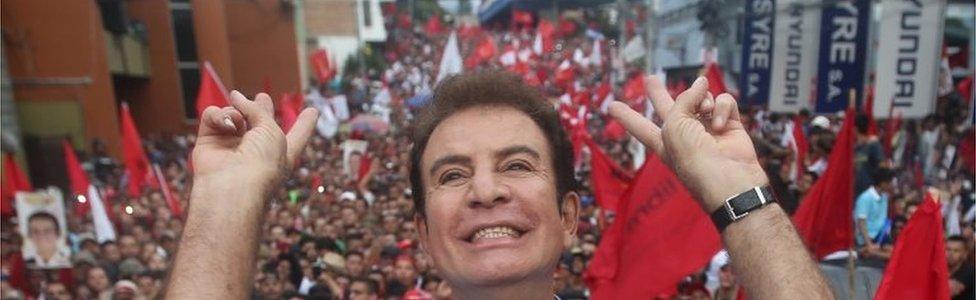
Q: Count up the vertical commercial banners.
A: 4